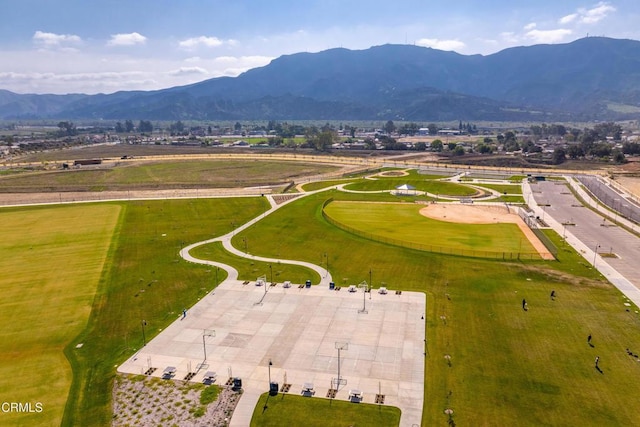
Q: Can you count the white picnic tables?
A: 8